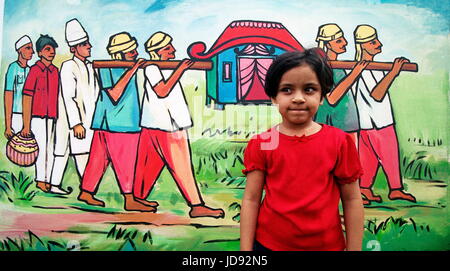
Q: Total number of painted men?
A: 7